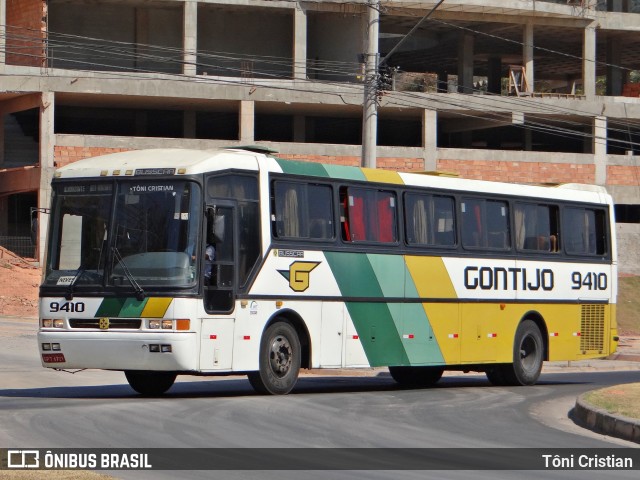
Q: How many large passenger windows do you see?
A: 6